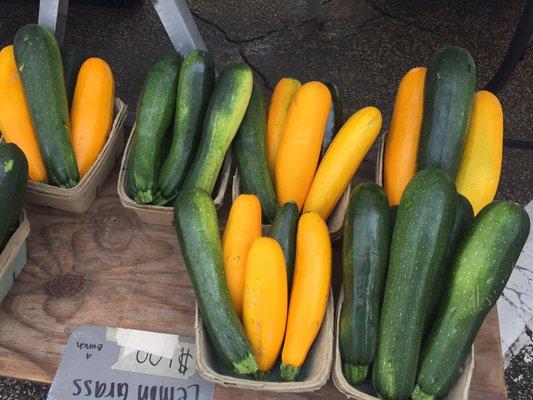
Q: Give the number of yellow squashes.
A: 10